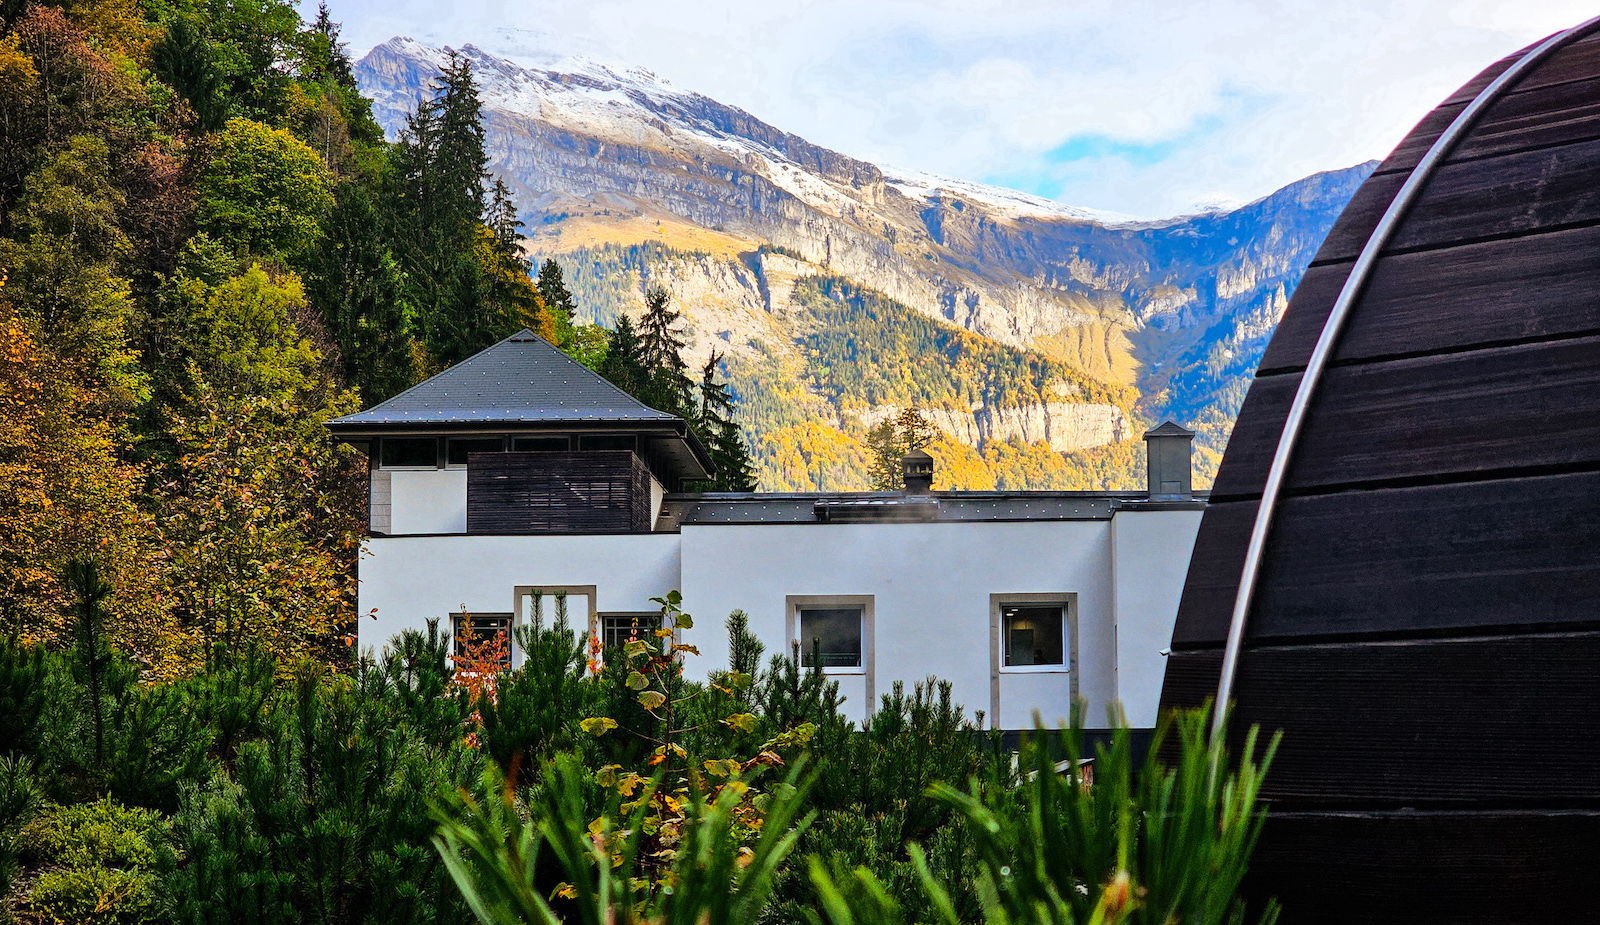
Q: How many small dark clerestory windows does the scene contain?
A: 4